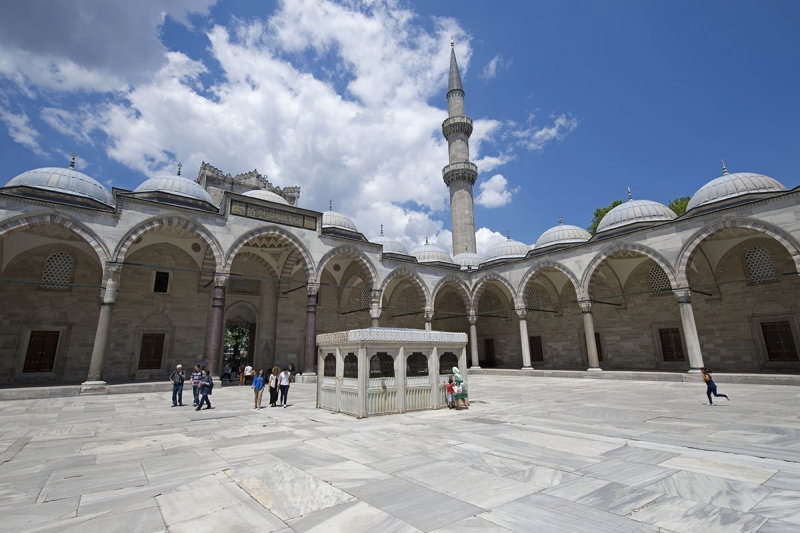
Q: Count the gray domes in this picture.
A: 11